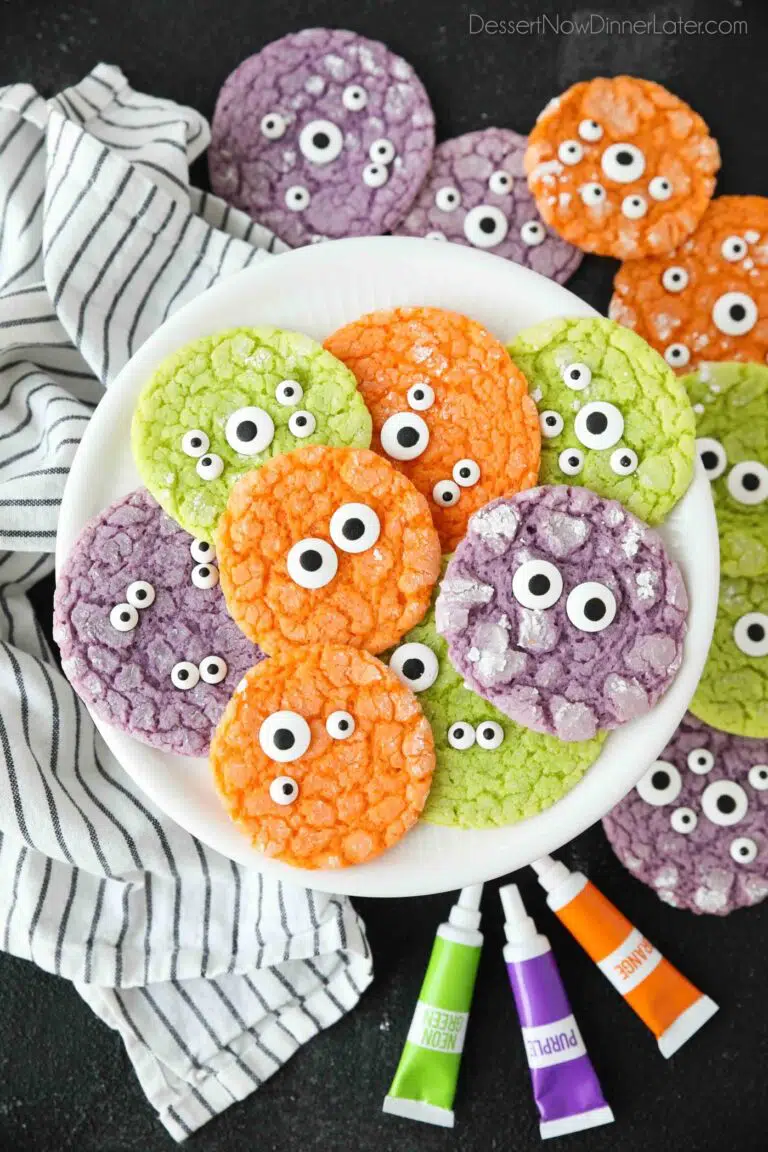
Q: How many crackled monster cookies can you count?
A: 15